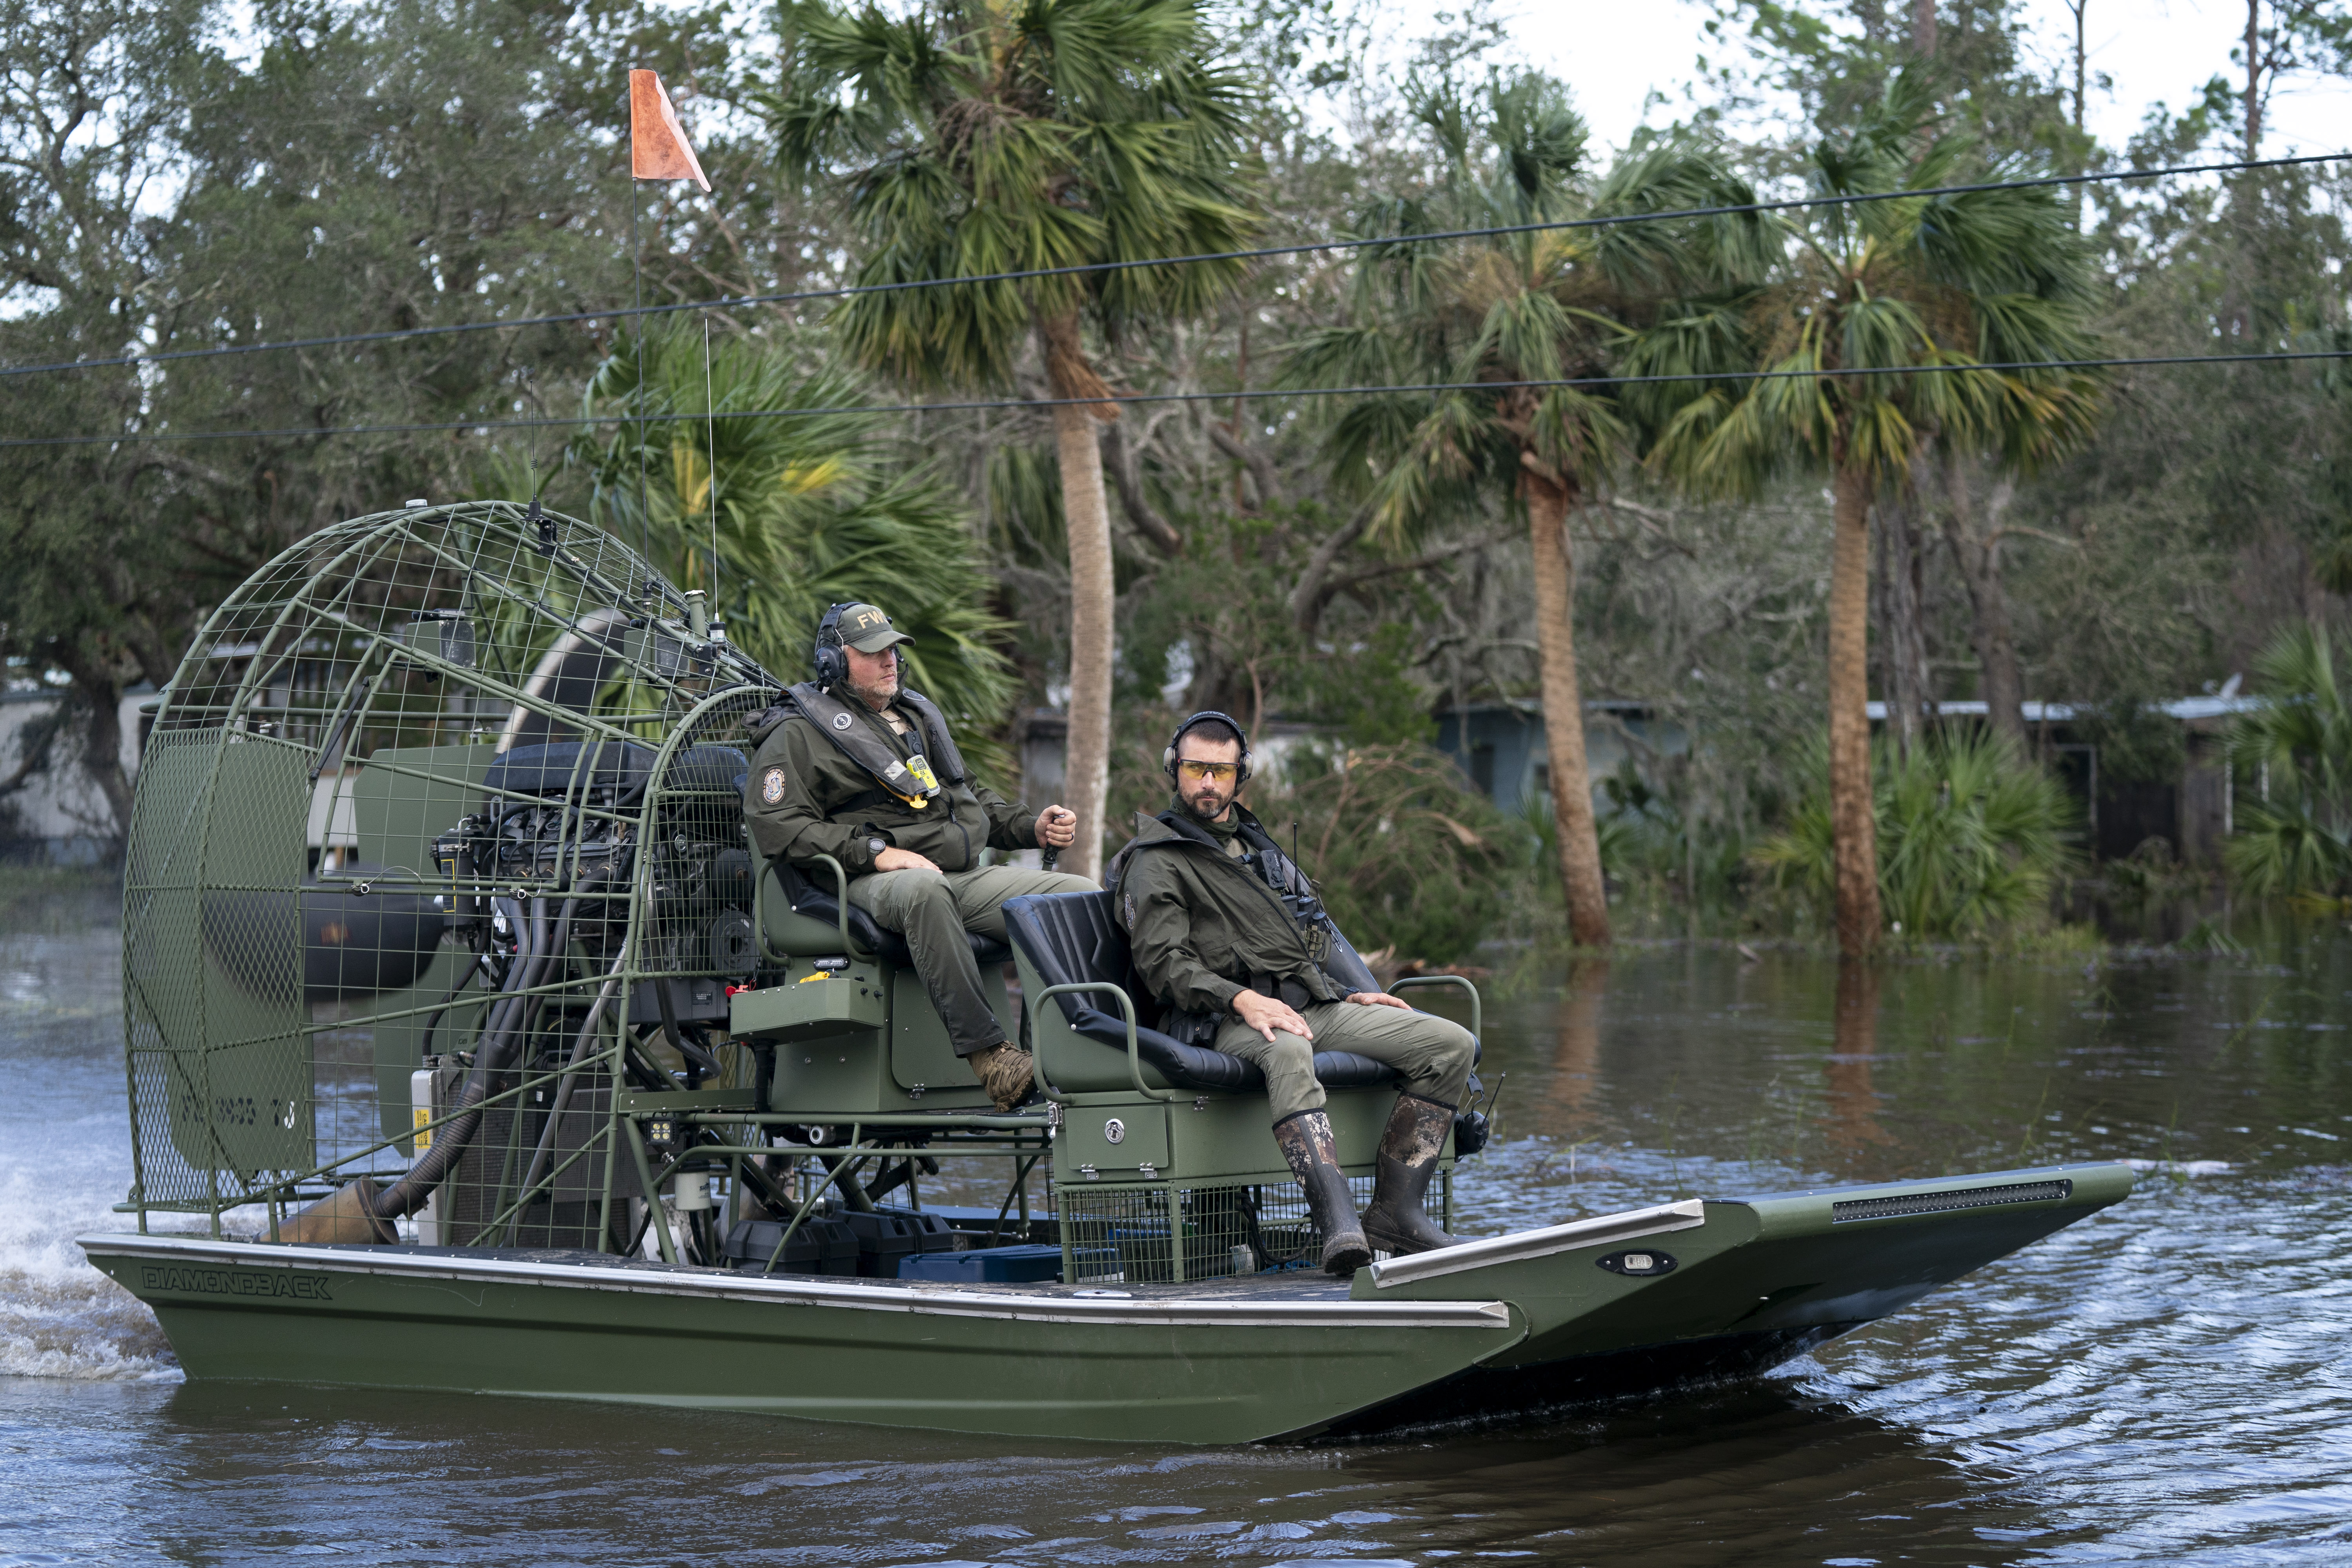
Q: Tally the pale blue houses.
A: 1